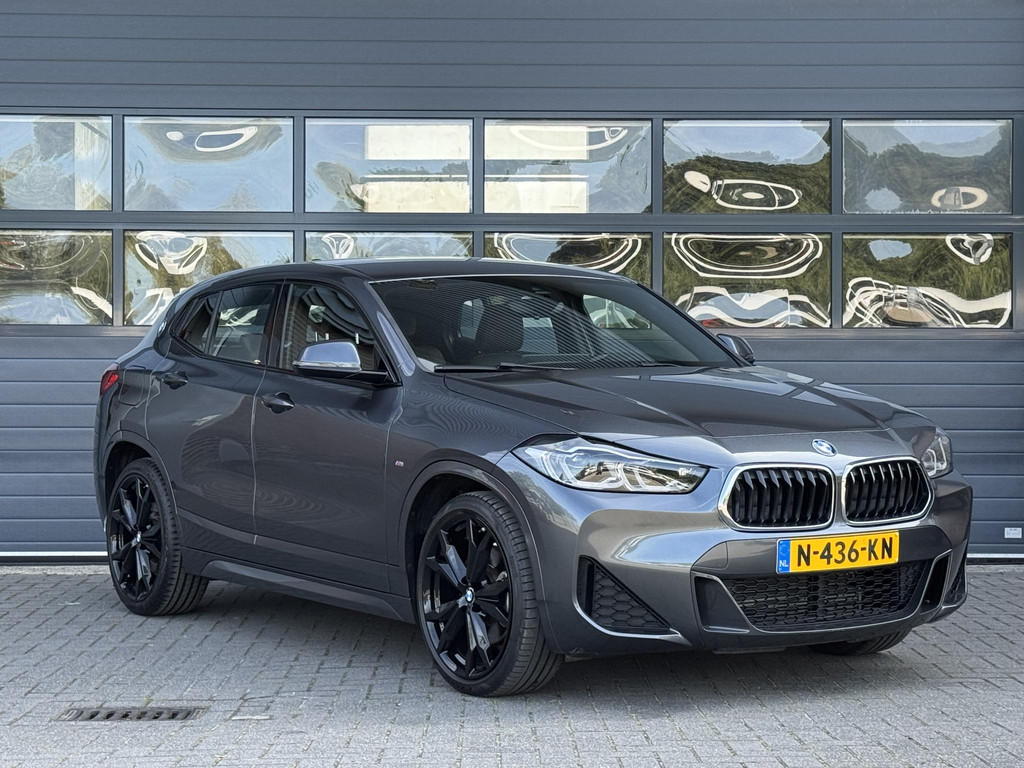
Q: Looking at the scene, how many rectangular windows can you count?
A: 12